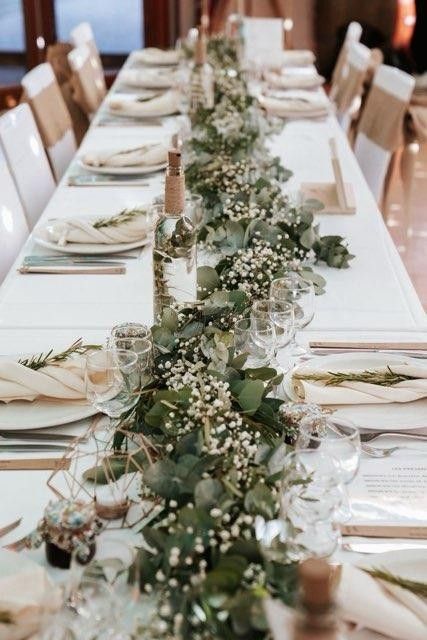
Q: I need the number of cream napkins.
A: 12